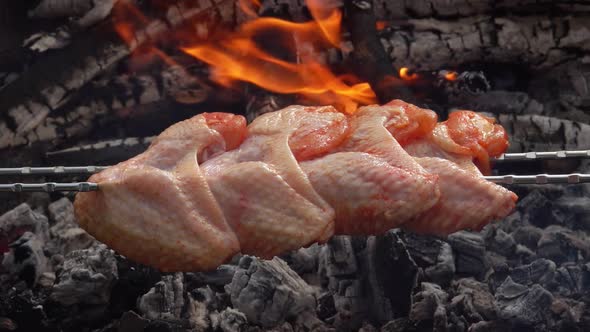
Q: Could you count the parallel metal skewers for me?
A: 2